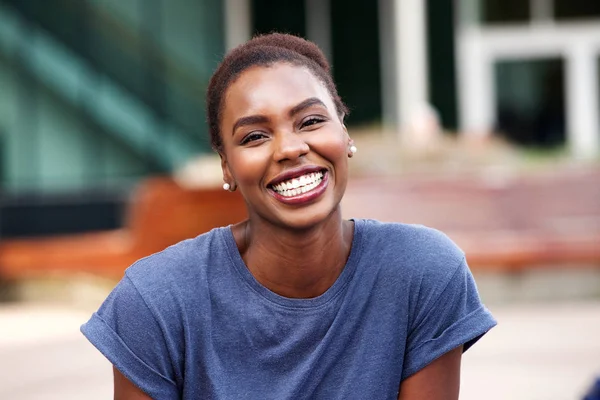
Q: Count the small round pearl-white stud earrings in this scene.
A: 2